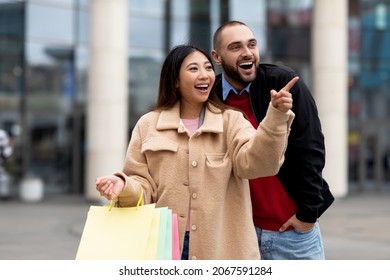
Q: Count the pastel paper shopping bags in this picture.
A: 3